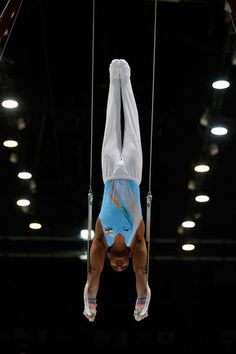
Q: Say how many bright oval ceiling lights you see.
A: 11